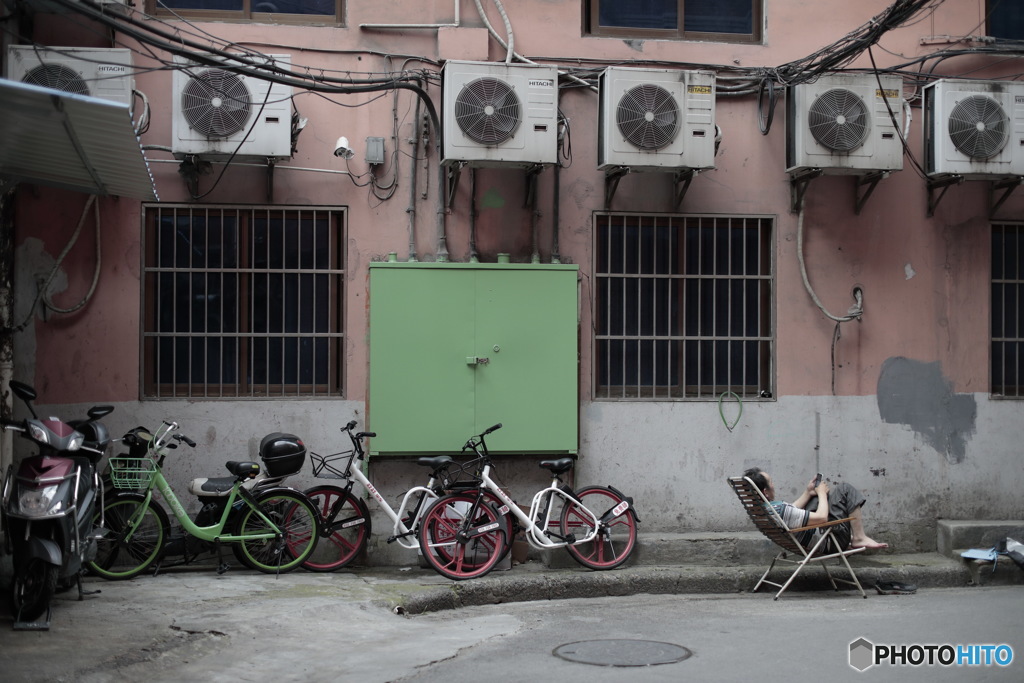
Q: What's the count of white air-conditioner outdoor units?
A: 6